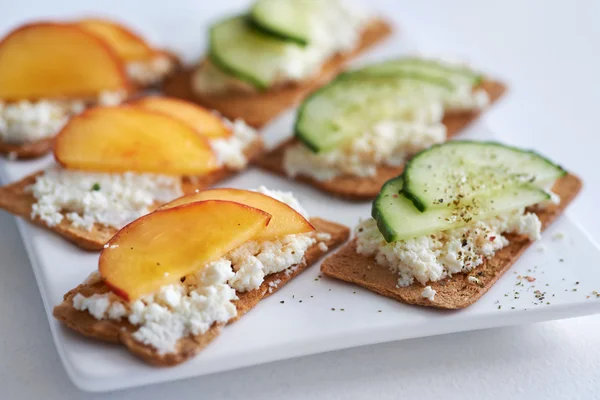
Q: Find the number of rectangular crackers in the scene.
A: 6